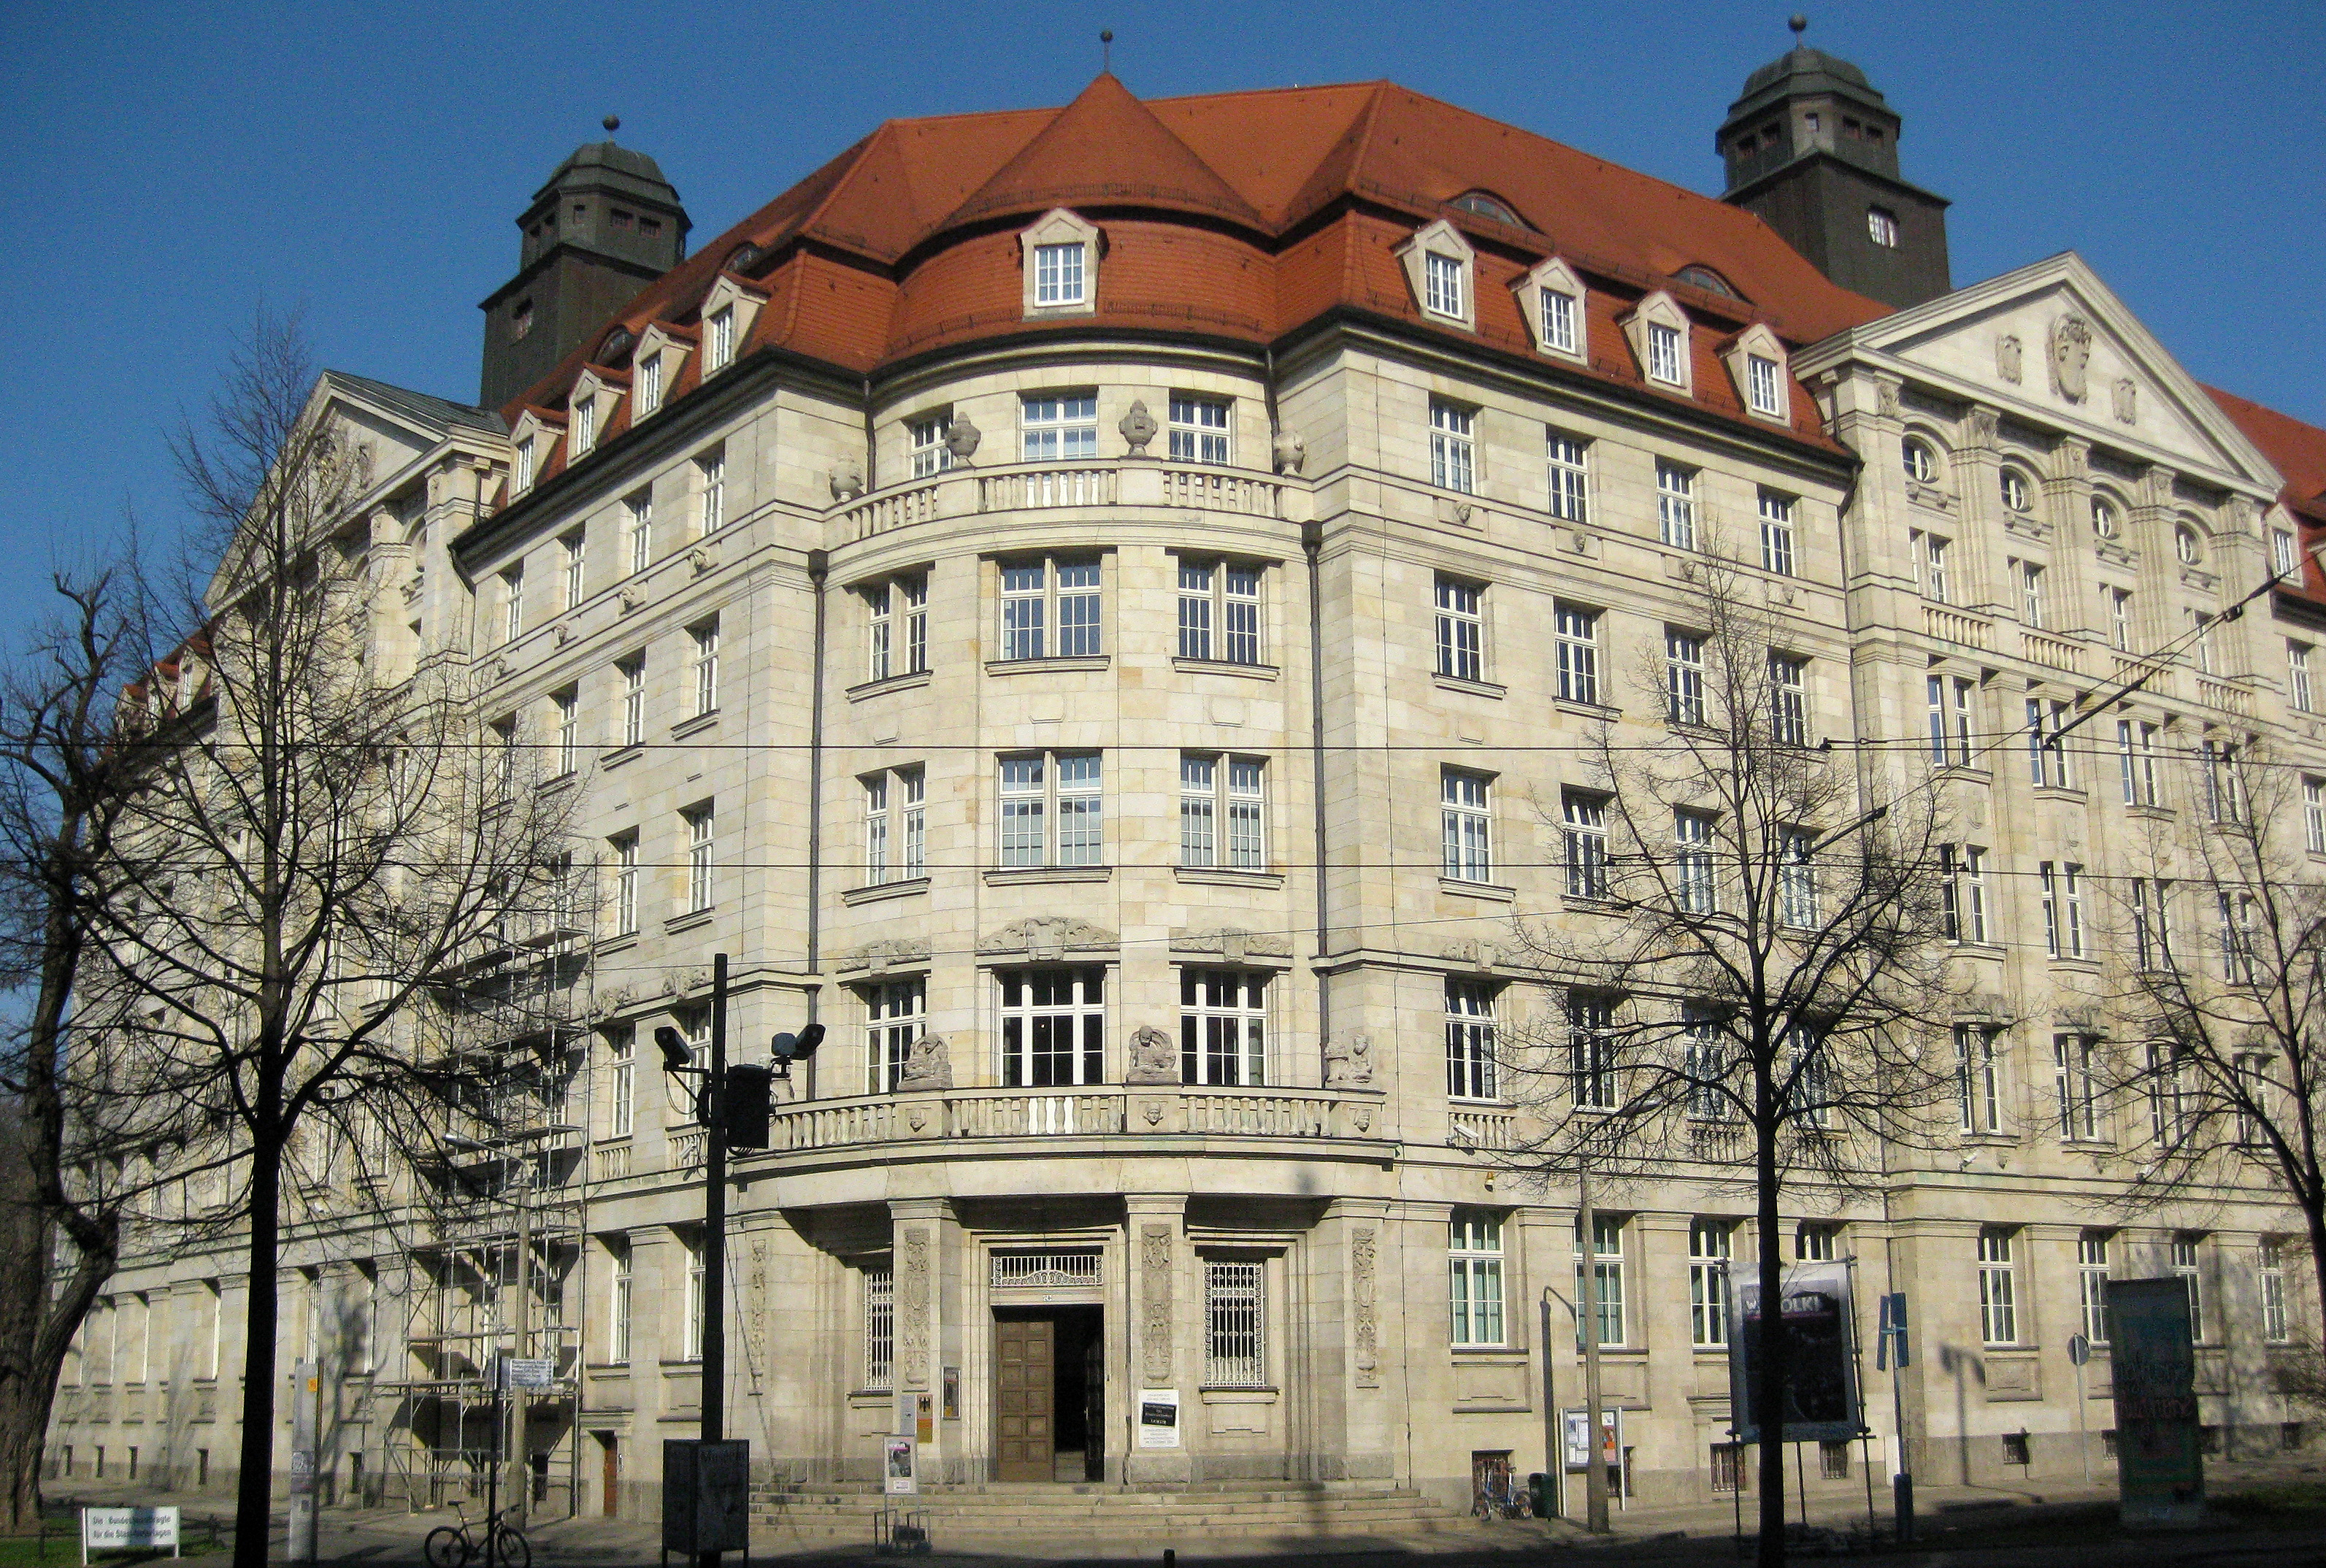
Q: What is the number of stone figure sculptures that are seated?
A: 3